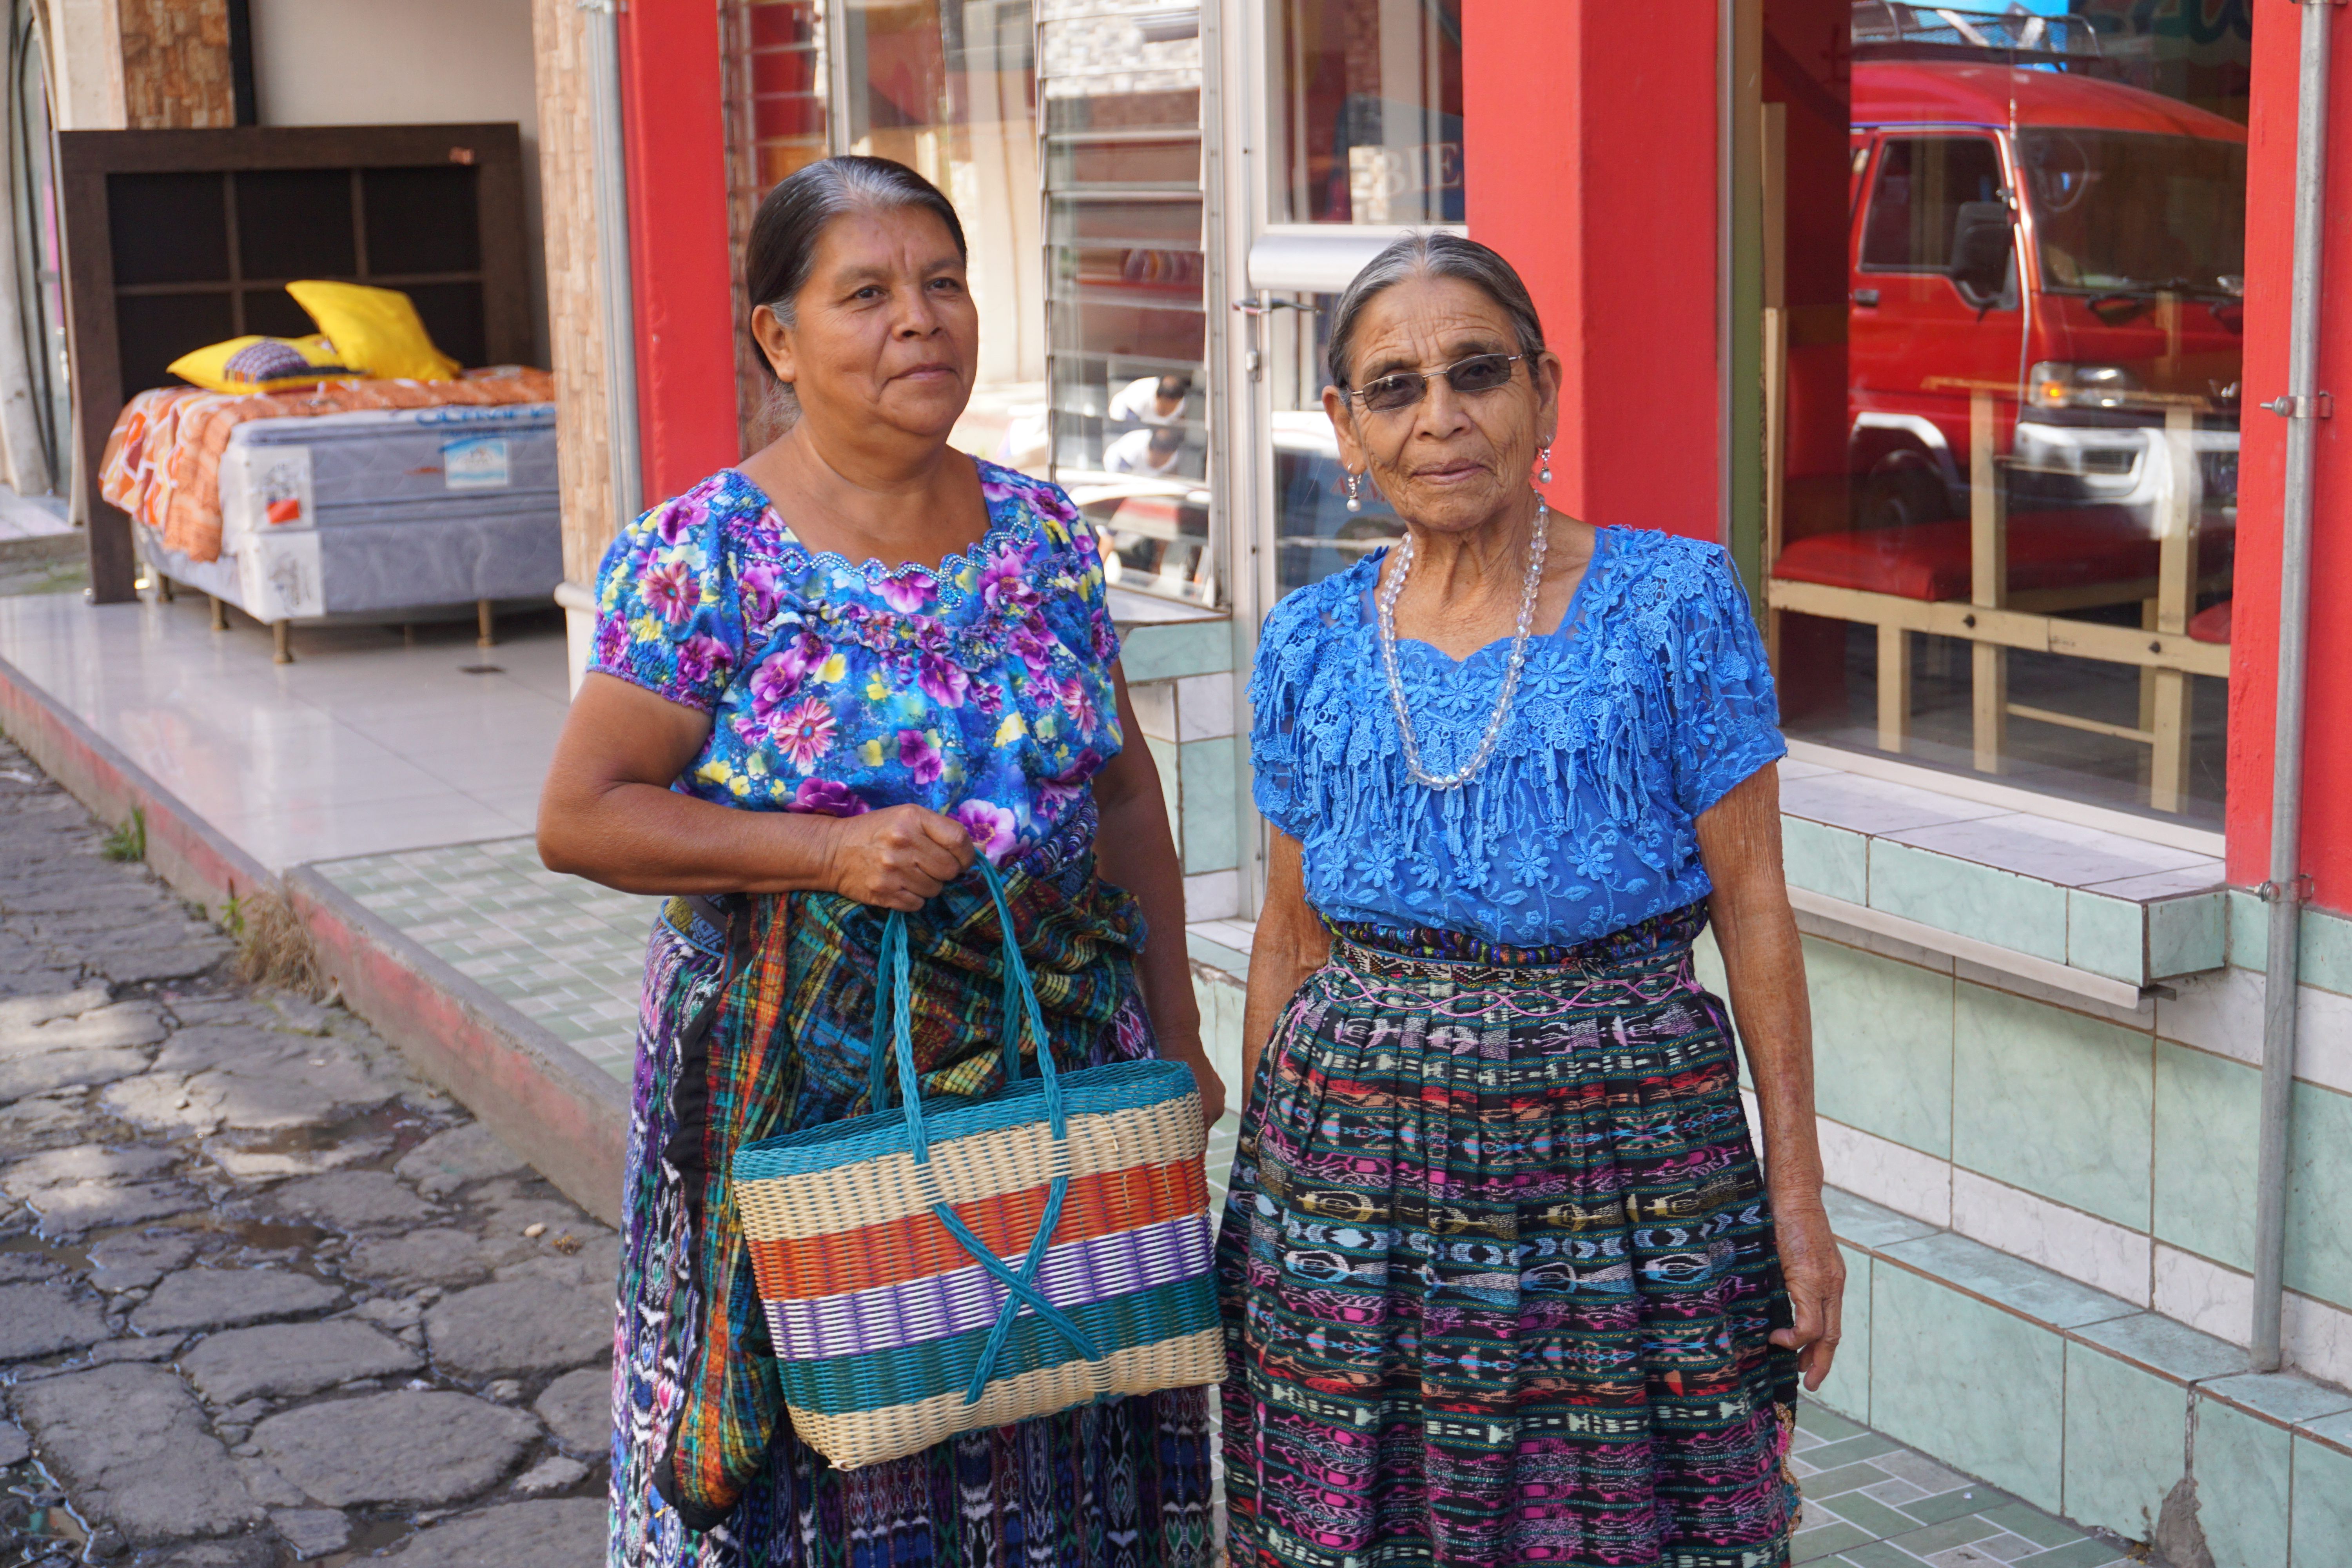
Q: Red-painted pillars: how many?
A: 3